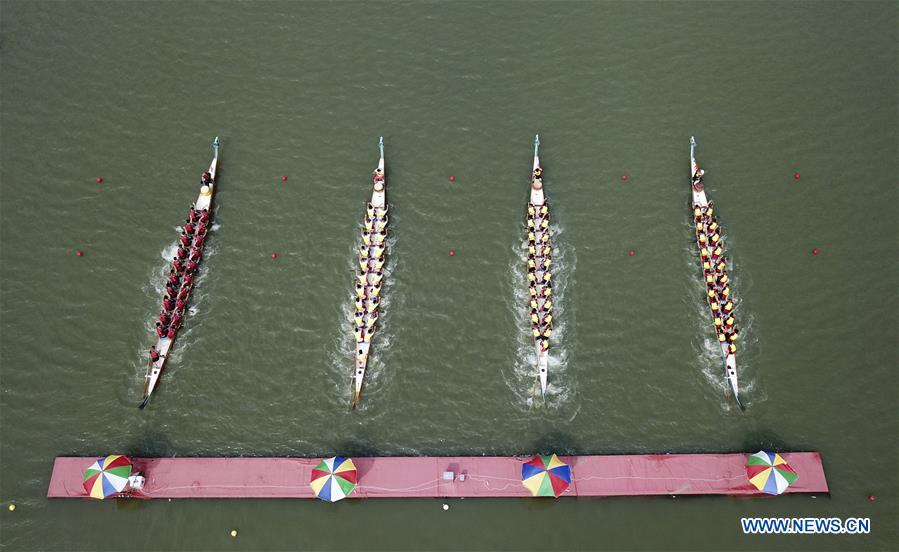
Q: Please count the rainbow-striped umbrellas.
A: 4